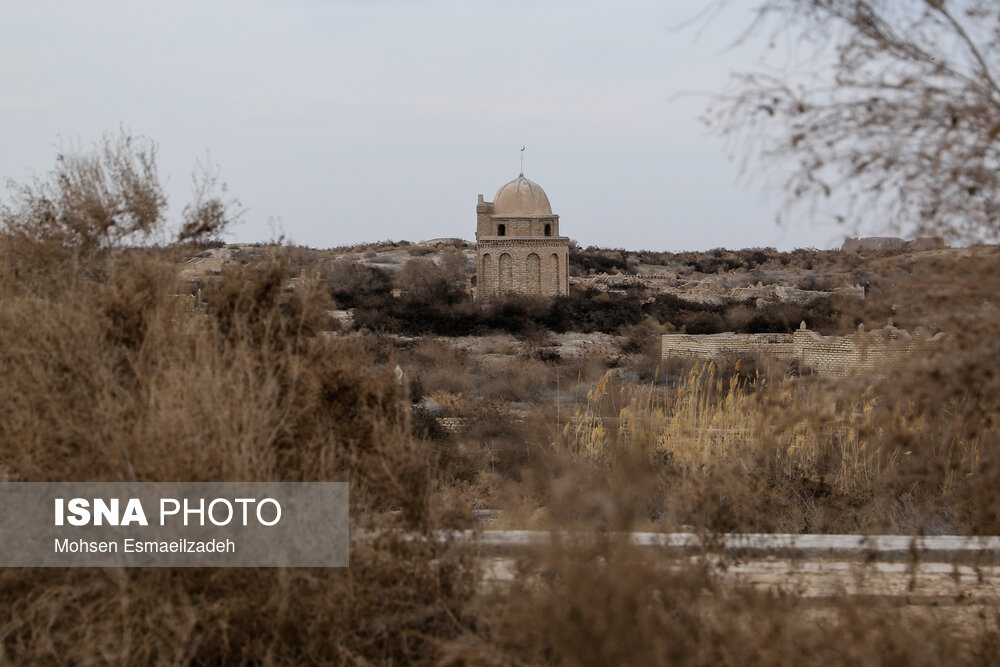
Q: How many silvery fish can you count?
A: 0